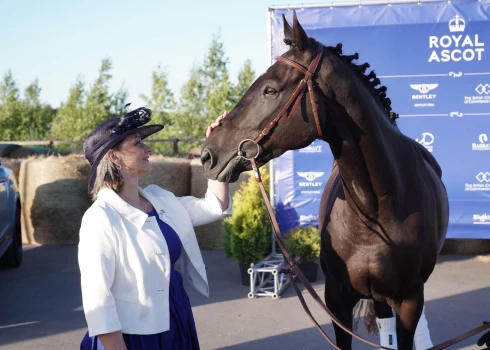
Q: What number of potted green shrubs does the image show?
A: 2